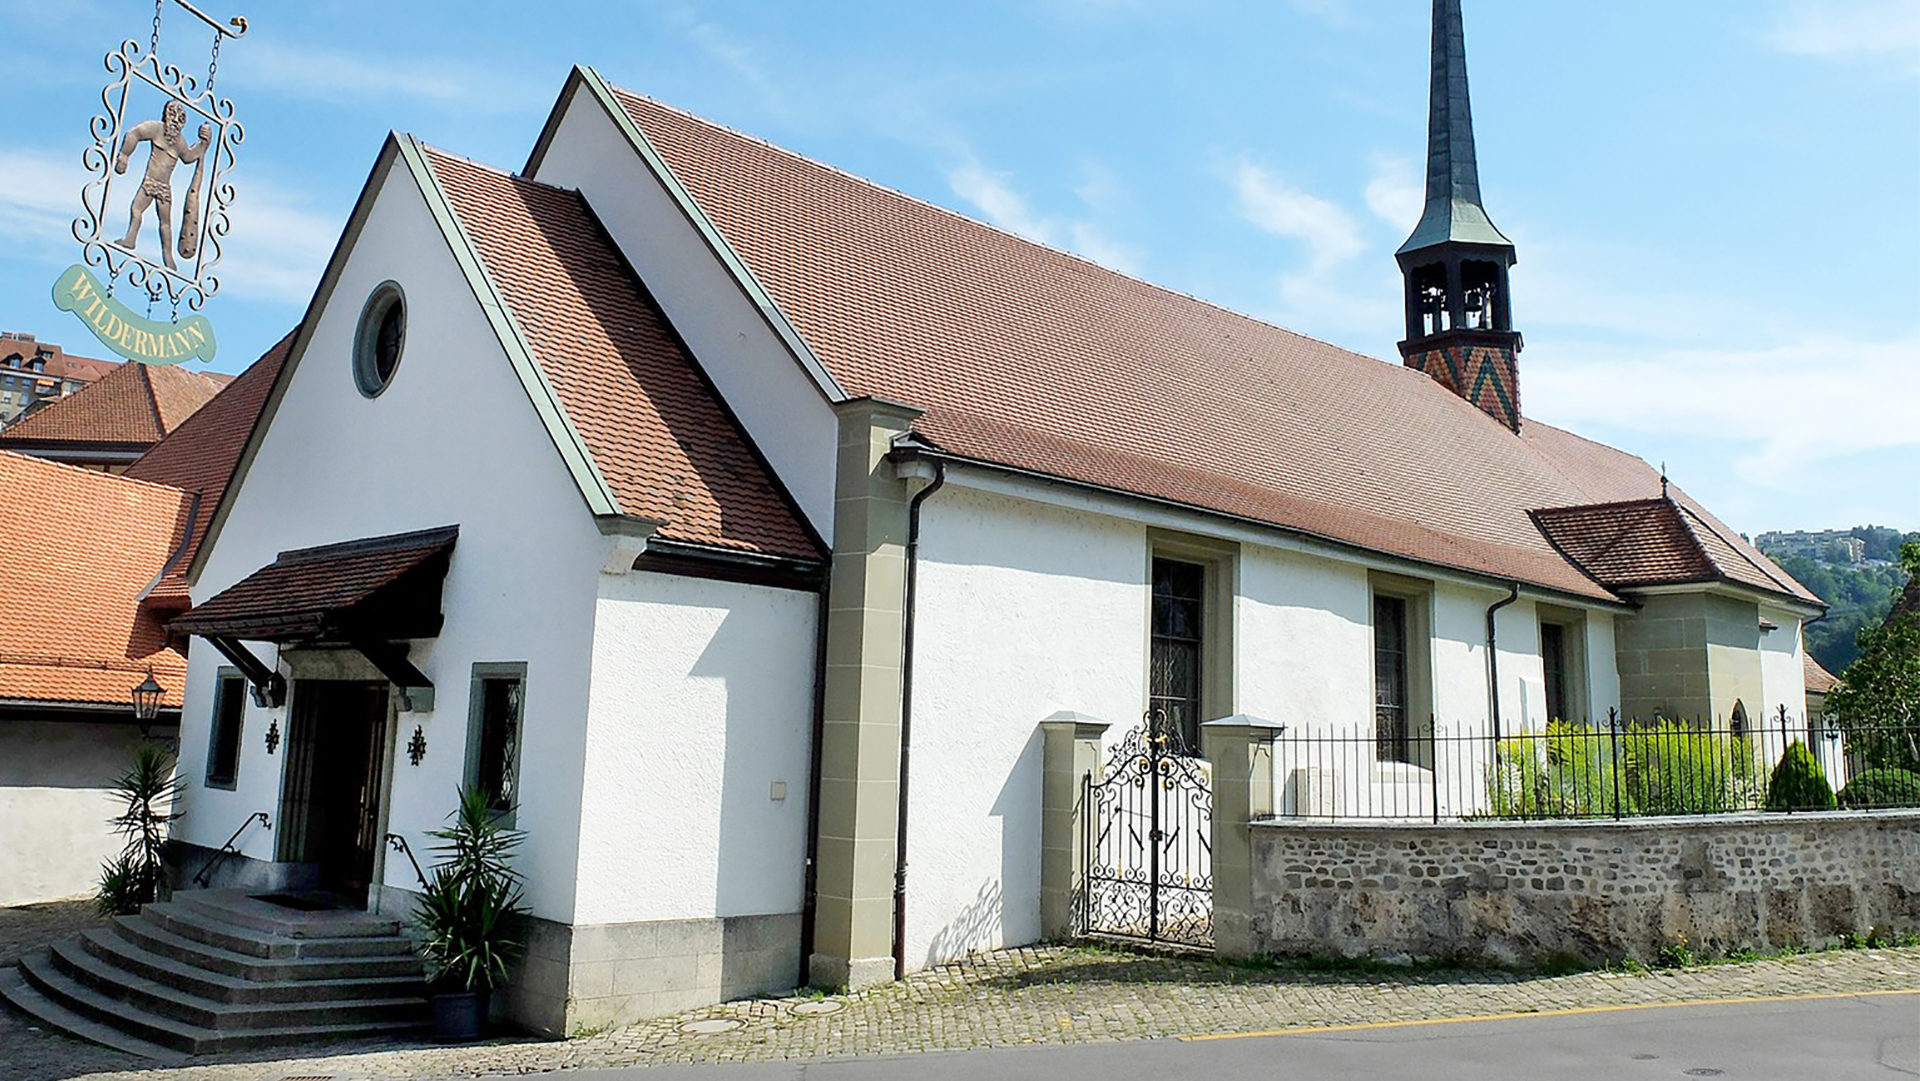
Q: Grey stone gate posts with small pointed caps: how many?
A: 2